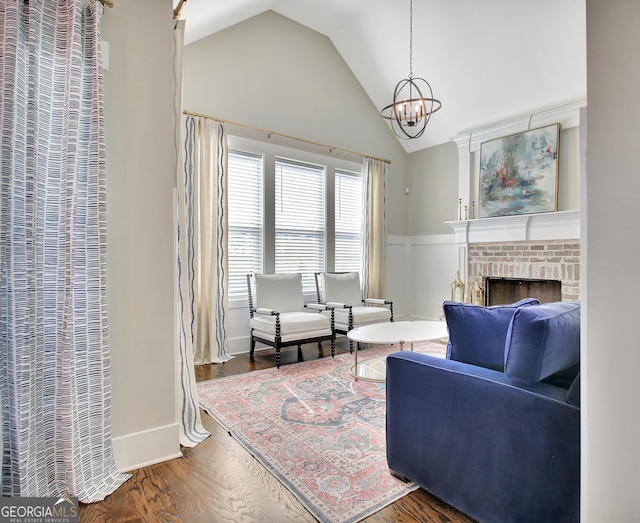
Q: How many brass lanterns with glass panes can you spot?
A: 2